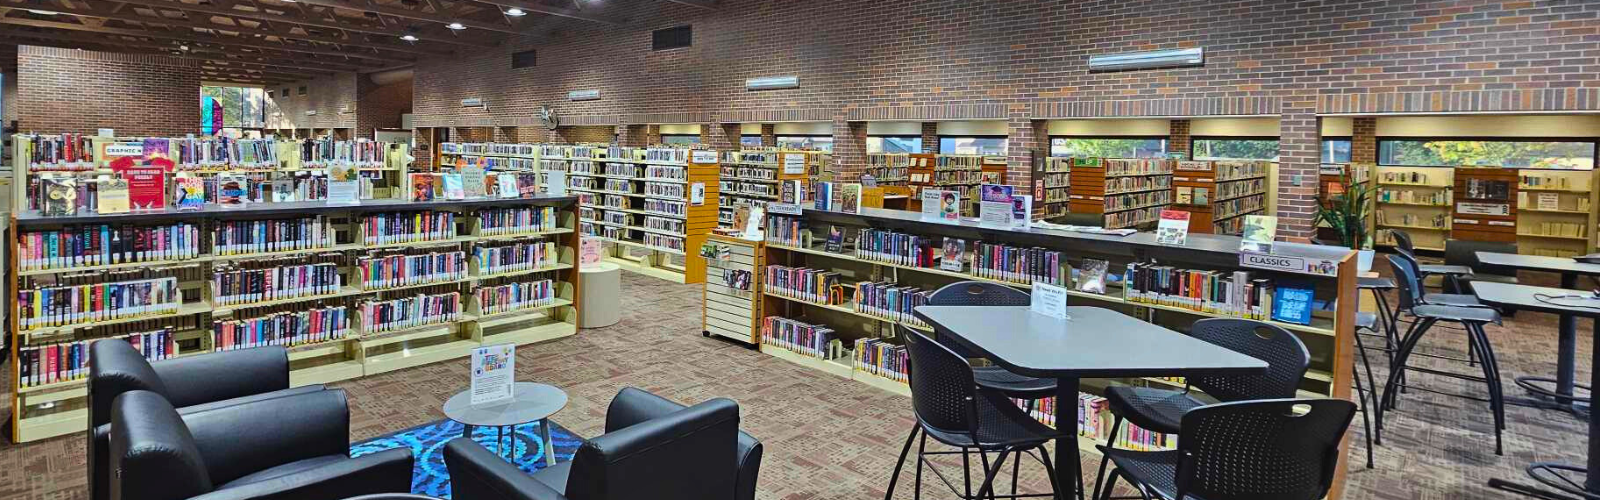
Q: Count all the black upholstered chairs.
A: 3